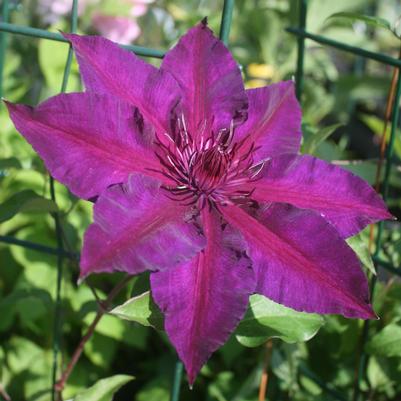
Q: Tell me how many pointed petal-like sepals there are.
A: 8